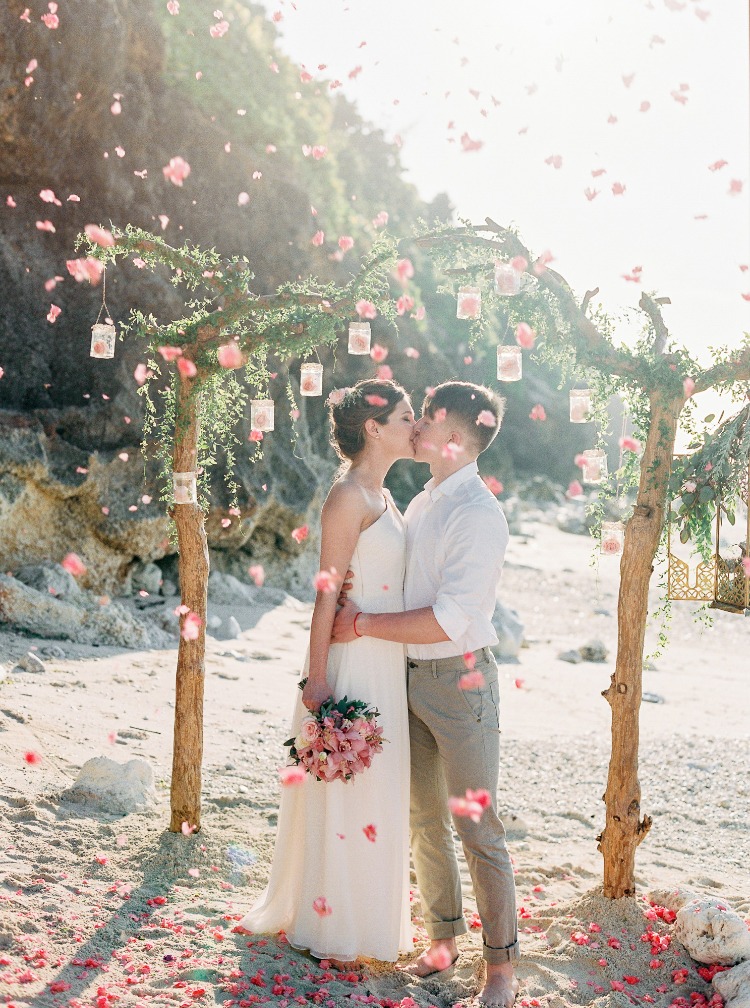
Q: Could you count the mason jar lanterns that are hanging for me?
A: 11